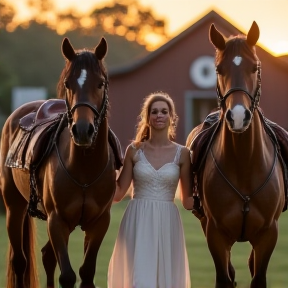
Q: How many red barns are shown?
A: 1